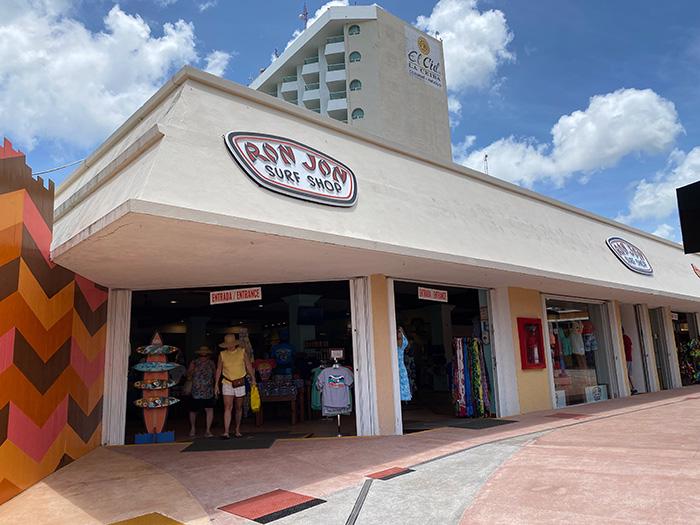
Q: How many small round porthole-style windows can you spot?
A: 4